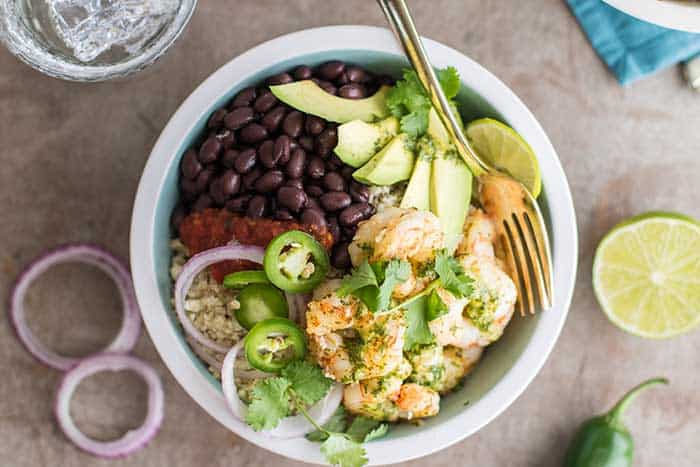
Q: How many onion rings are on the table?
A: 2